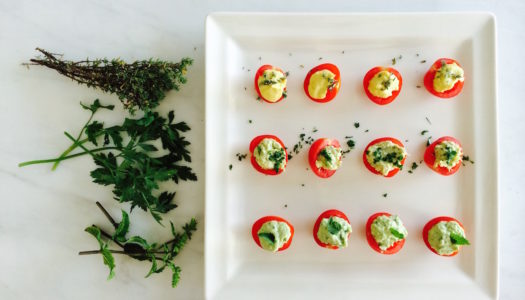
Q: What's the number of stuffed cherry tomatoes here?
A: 12